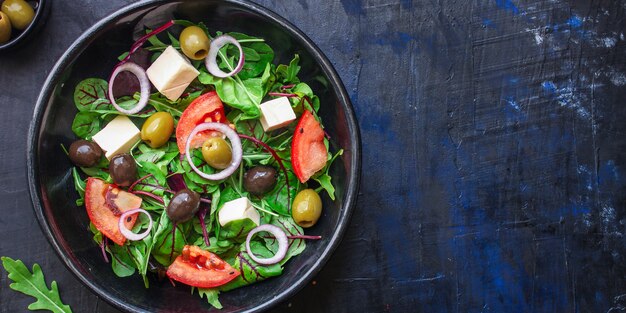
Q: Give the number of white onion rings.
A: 5